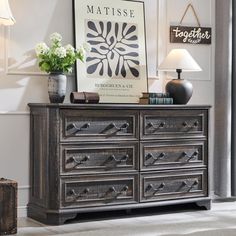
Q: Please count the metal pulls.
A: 12